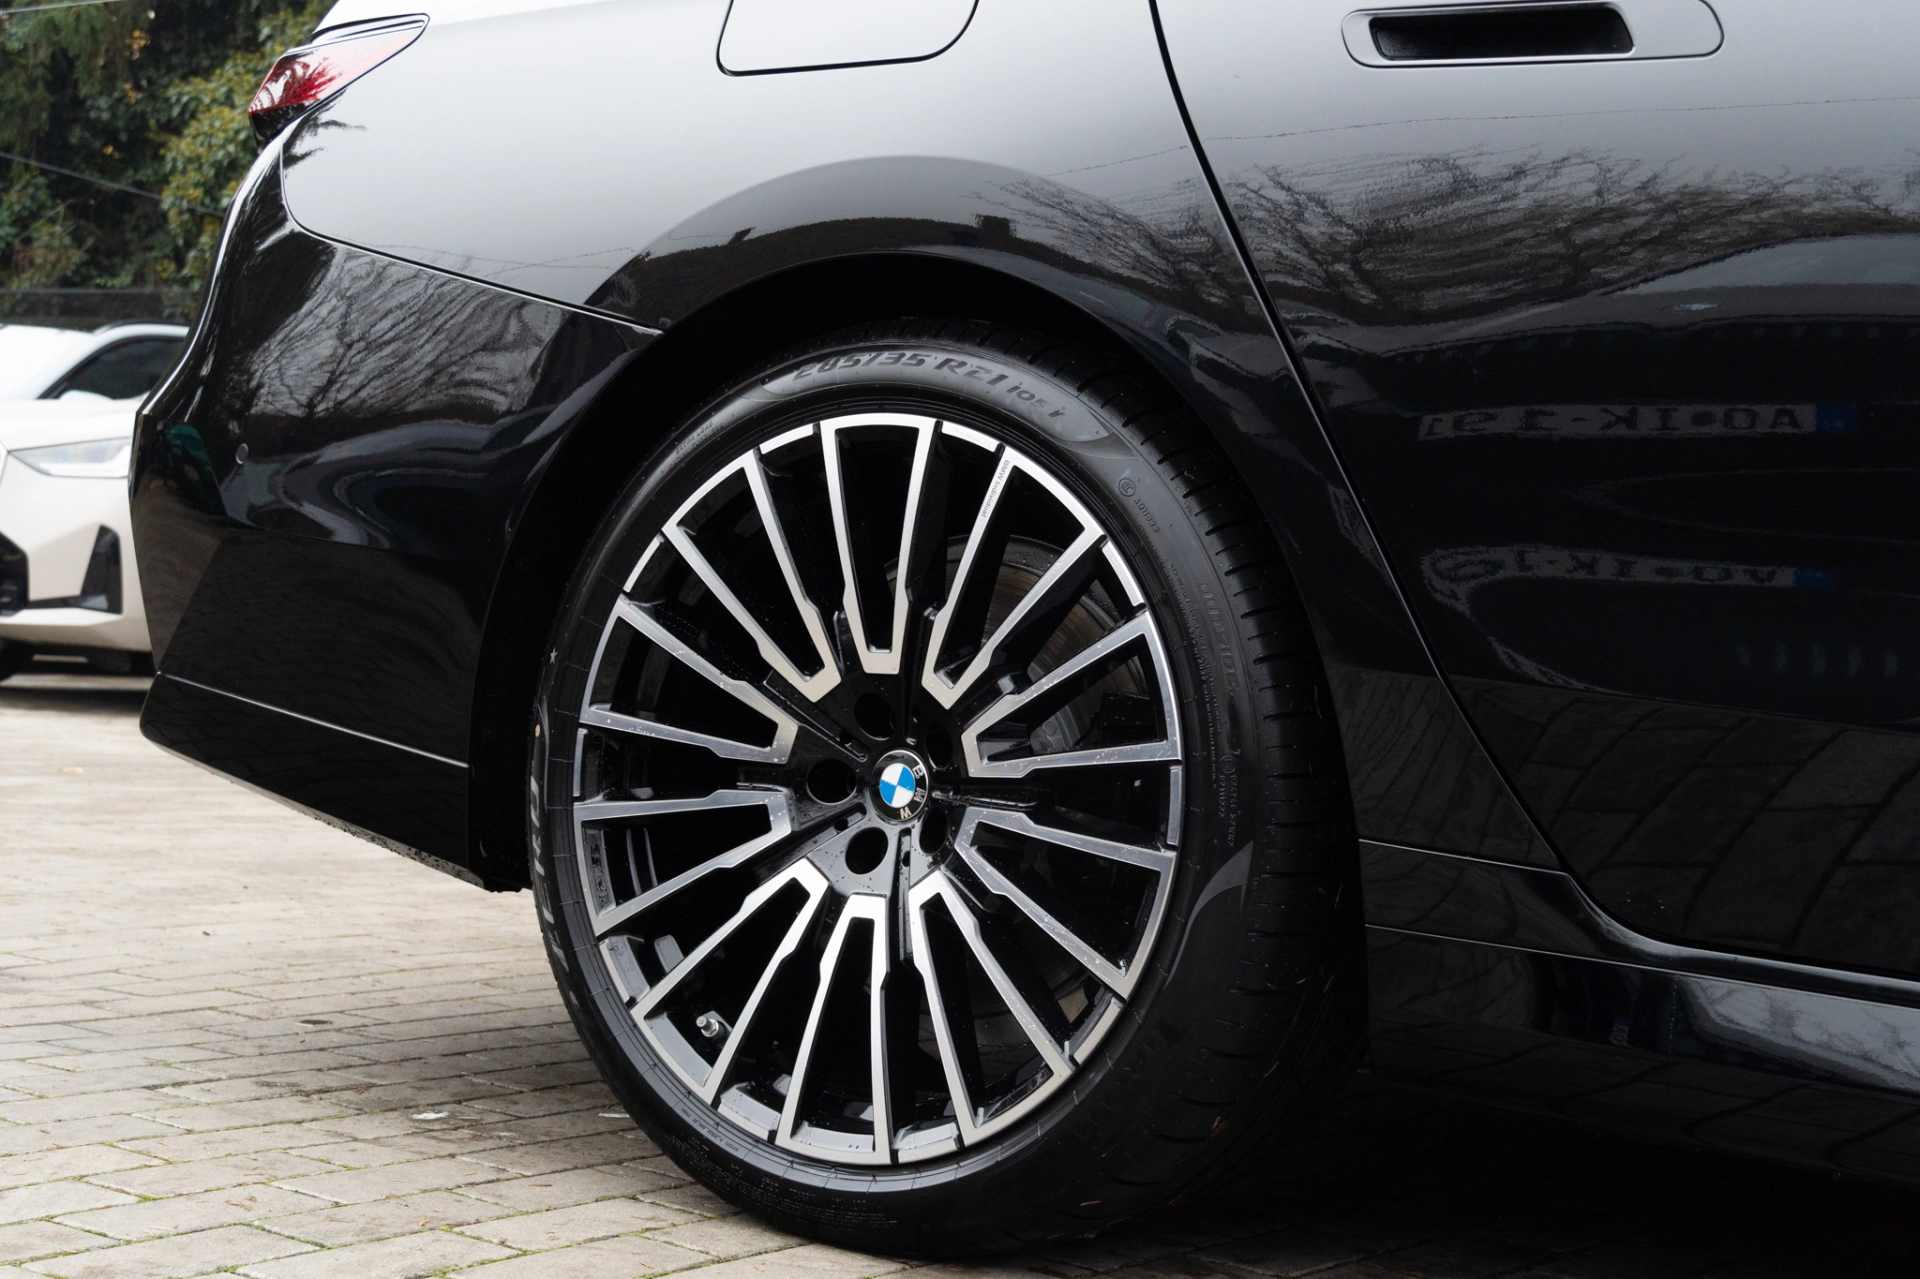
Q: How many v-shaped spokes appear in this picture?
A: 10